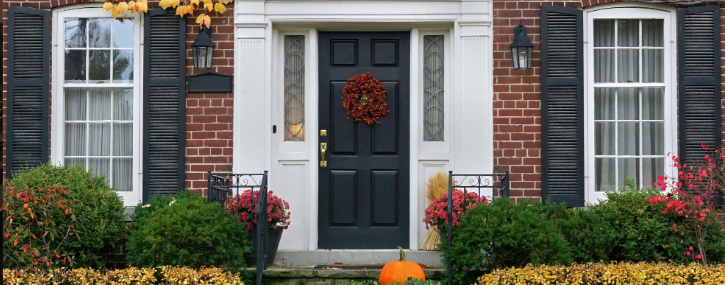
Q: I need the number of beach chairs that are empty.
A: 0